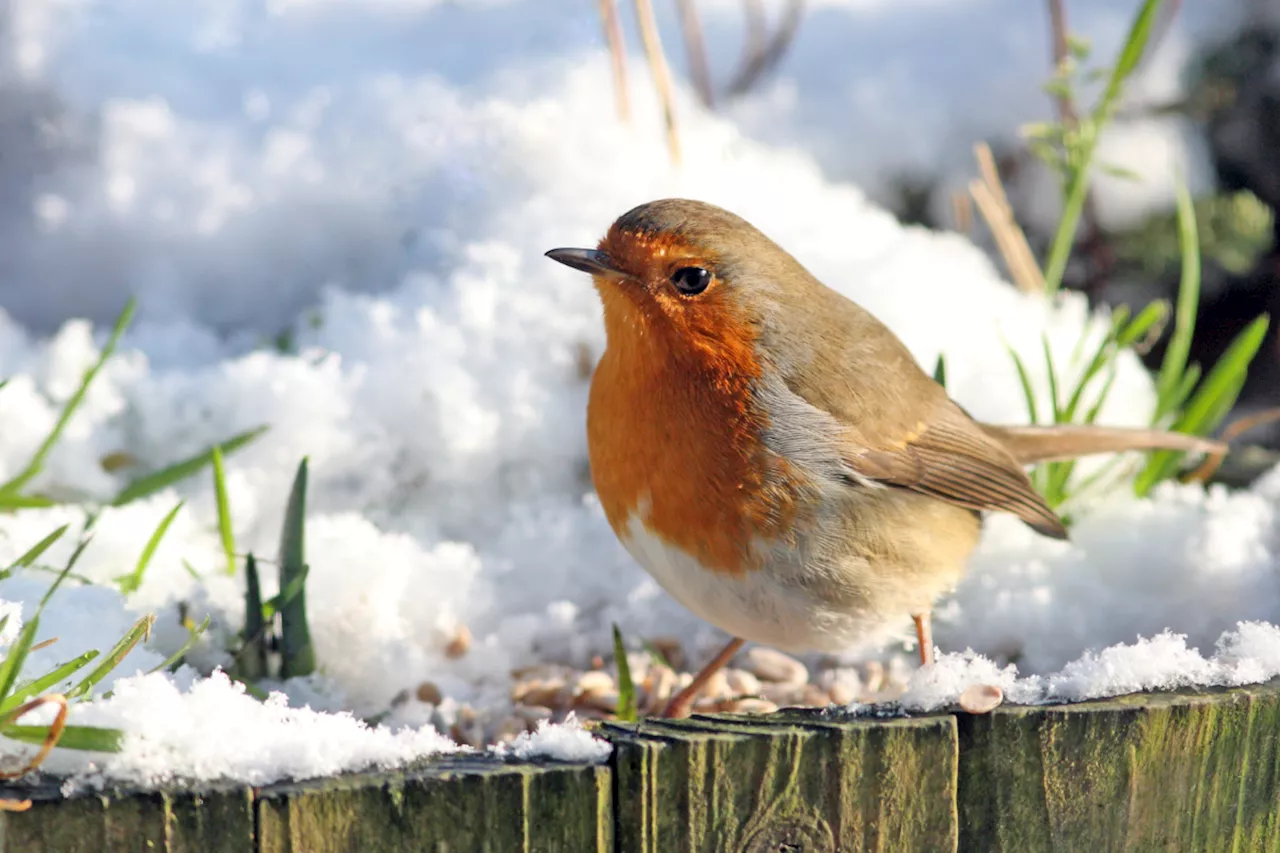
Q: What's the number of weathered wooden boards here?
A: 4